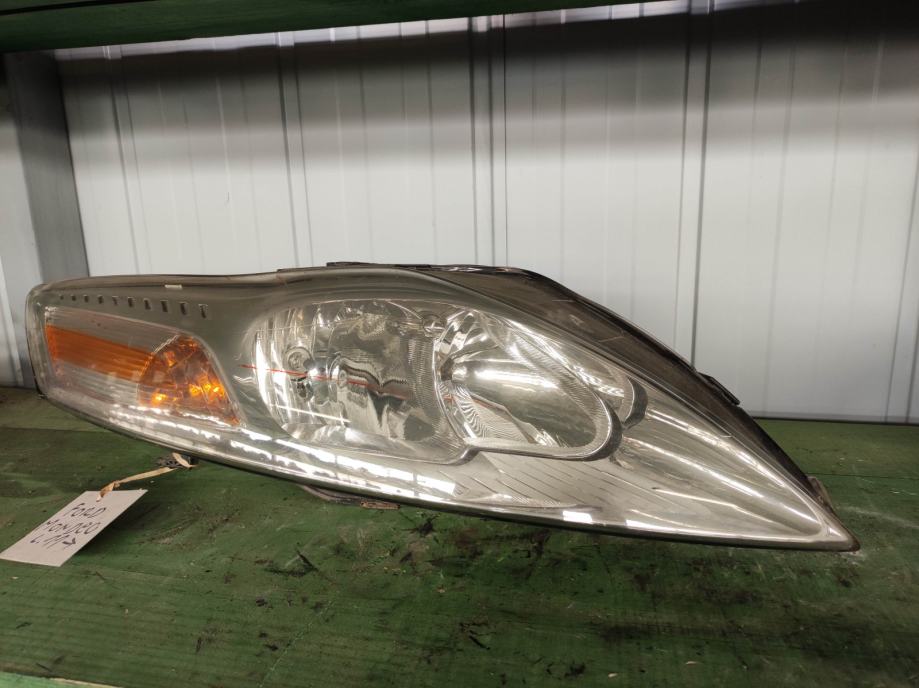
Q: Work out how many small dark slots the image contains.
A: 10